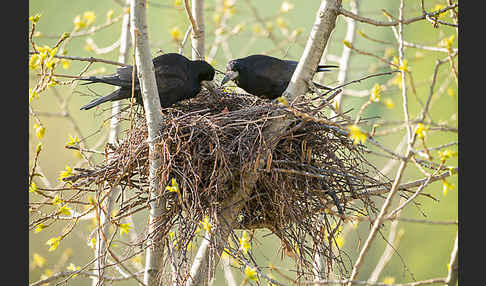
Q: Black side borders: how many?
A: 2